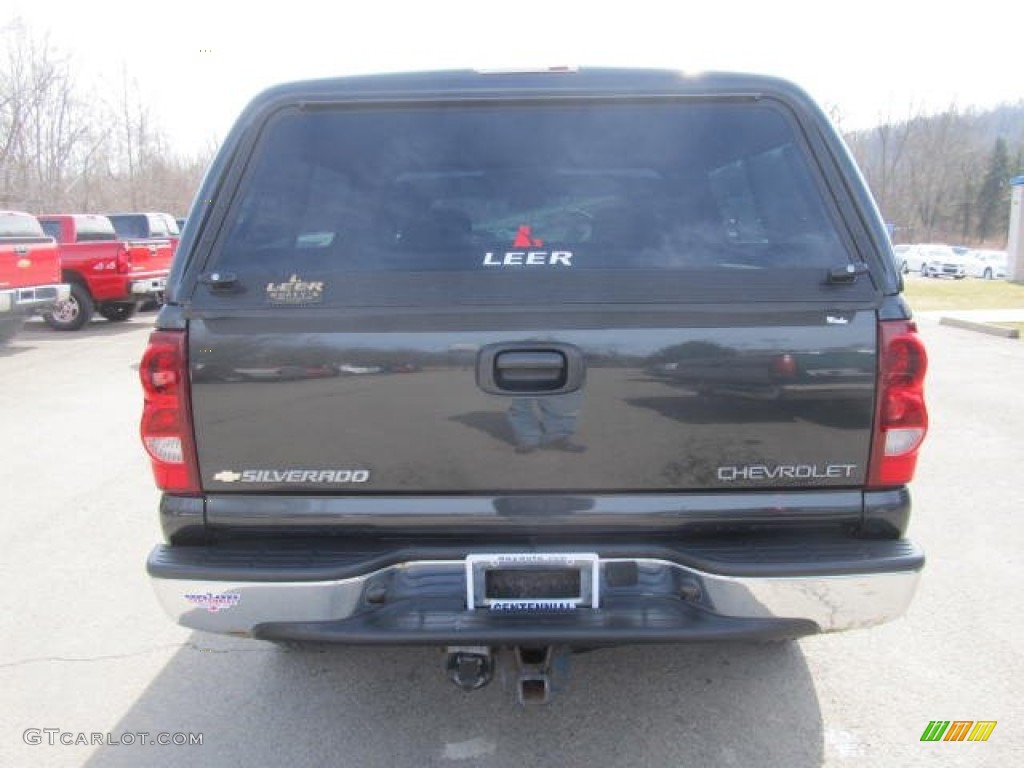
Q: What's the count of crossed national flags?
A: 0